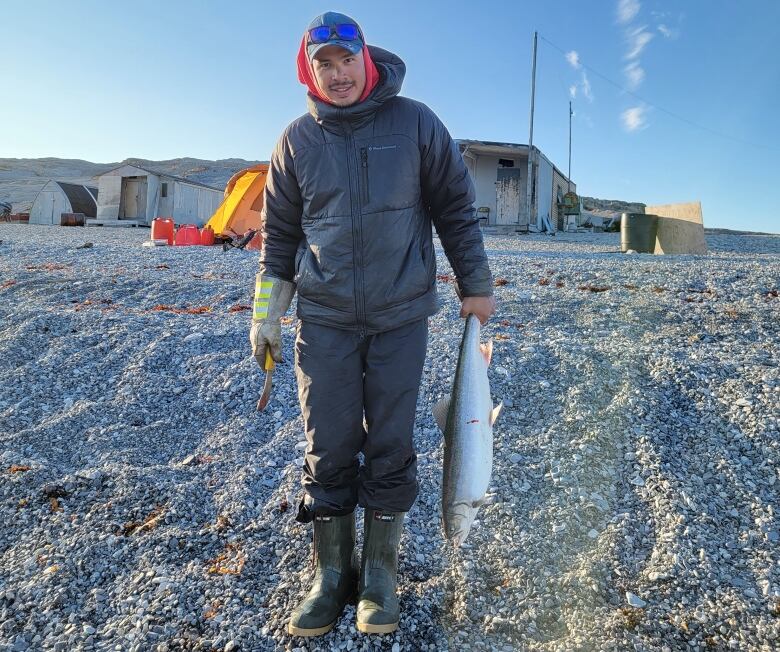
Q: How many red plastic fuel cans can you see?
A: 3